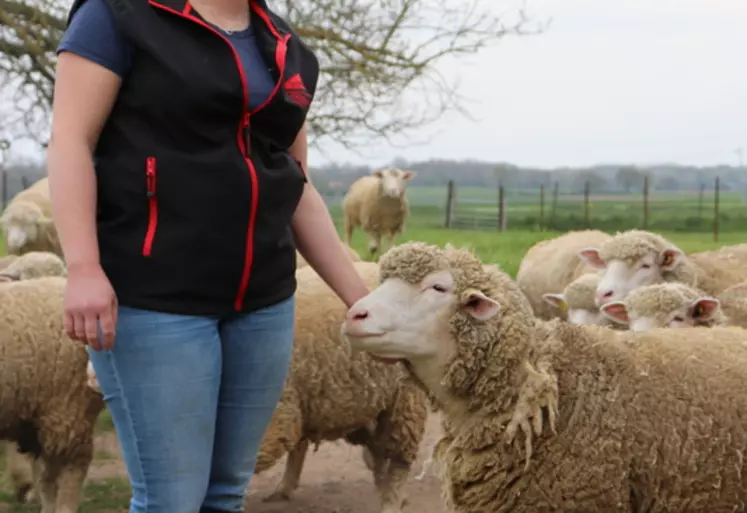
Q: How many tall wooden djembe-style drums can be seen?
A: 0